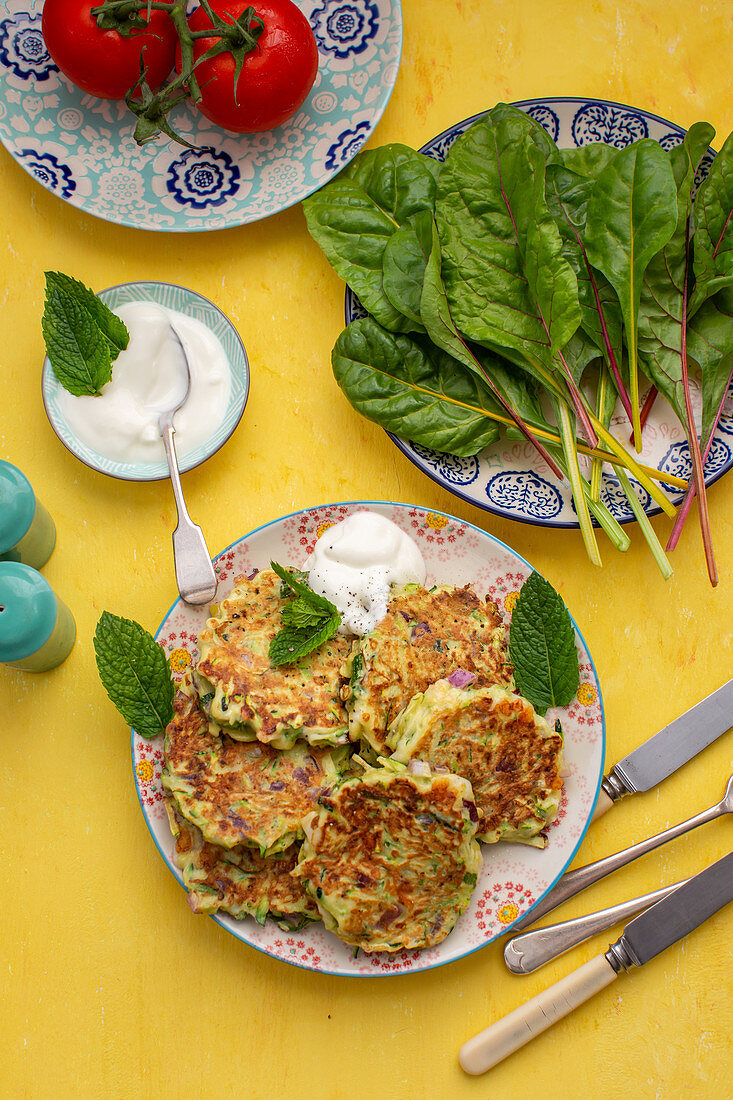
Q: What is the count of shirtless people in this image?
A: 0